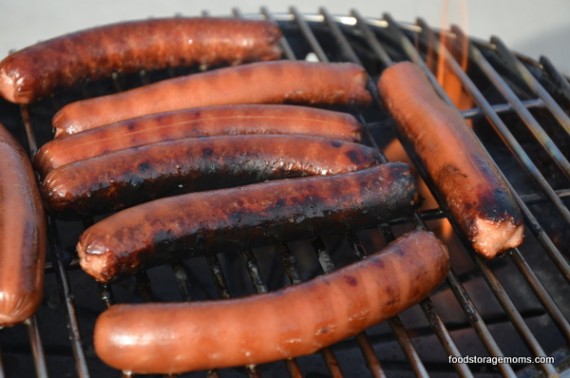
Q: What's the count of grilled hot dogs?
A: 8